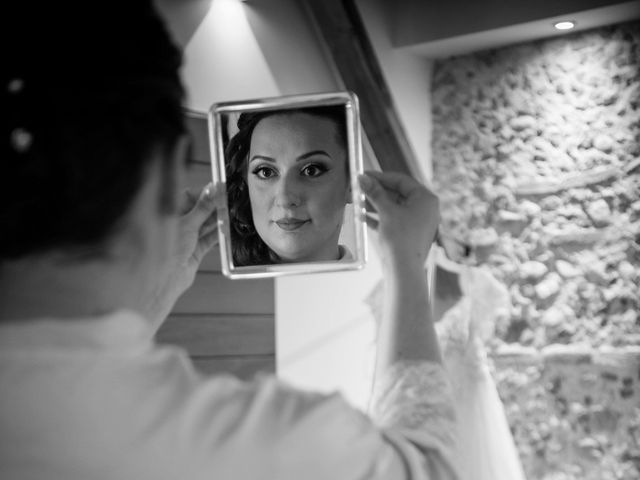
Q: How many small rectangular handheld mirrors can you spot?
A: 1